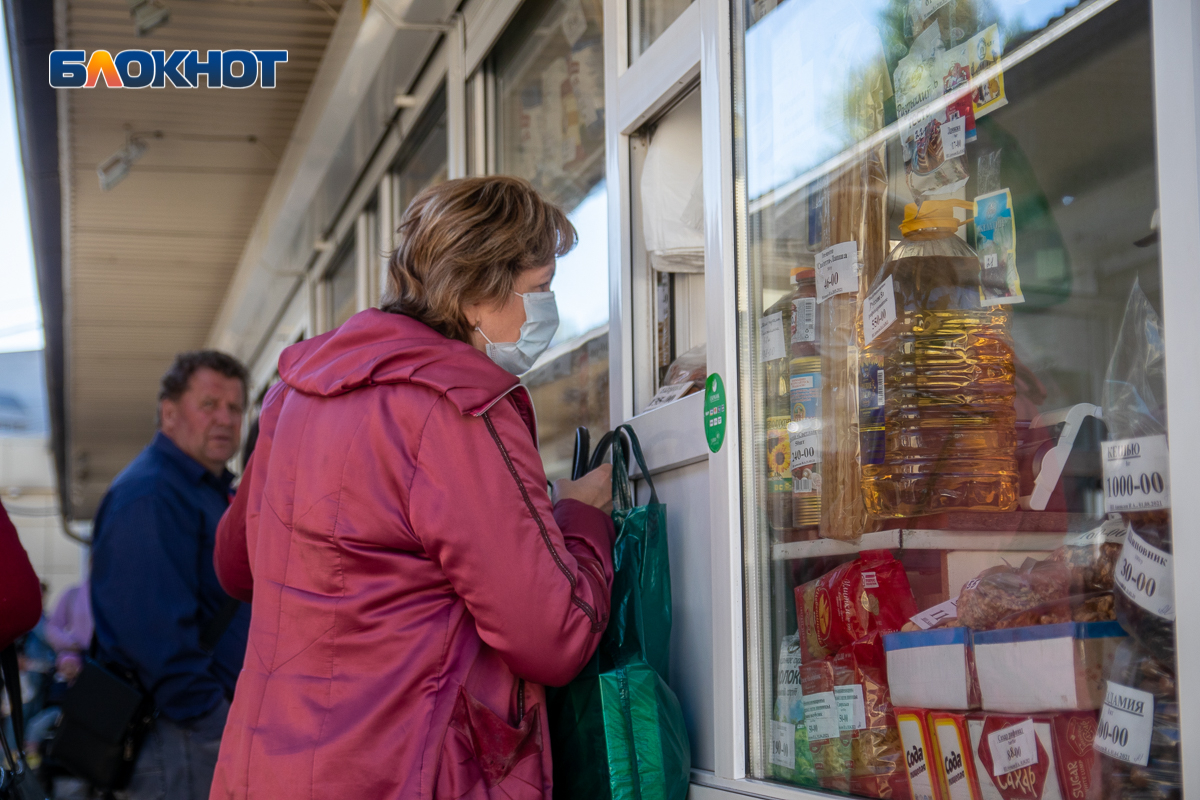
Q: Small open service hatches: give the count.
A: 1